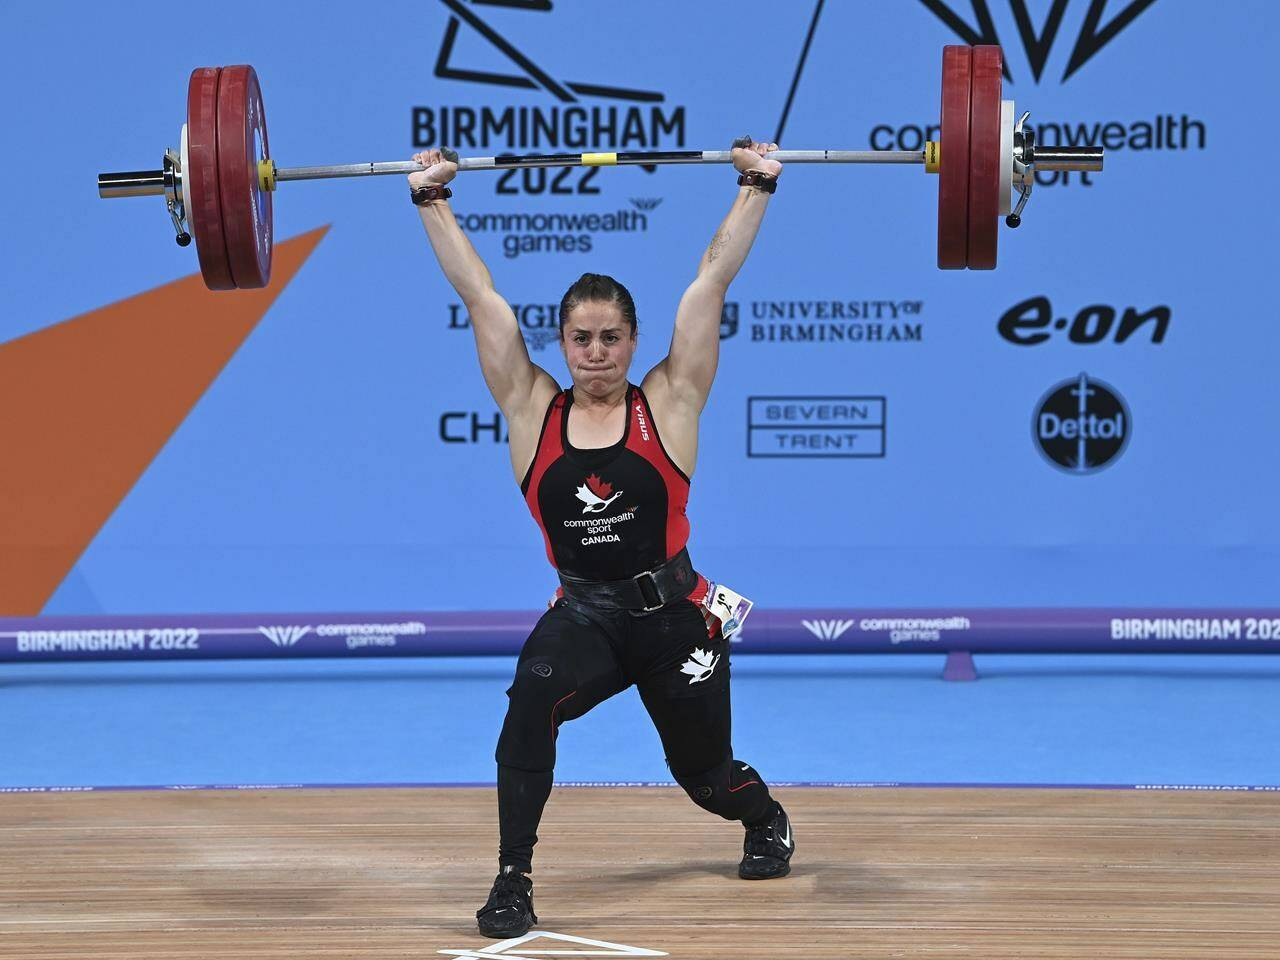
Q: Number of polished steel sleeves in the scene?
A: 2